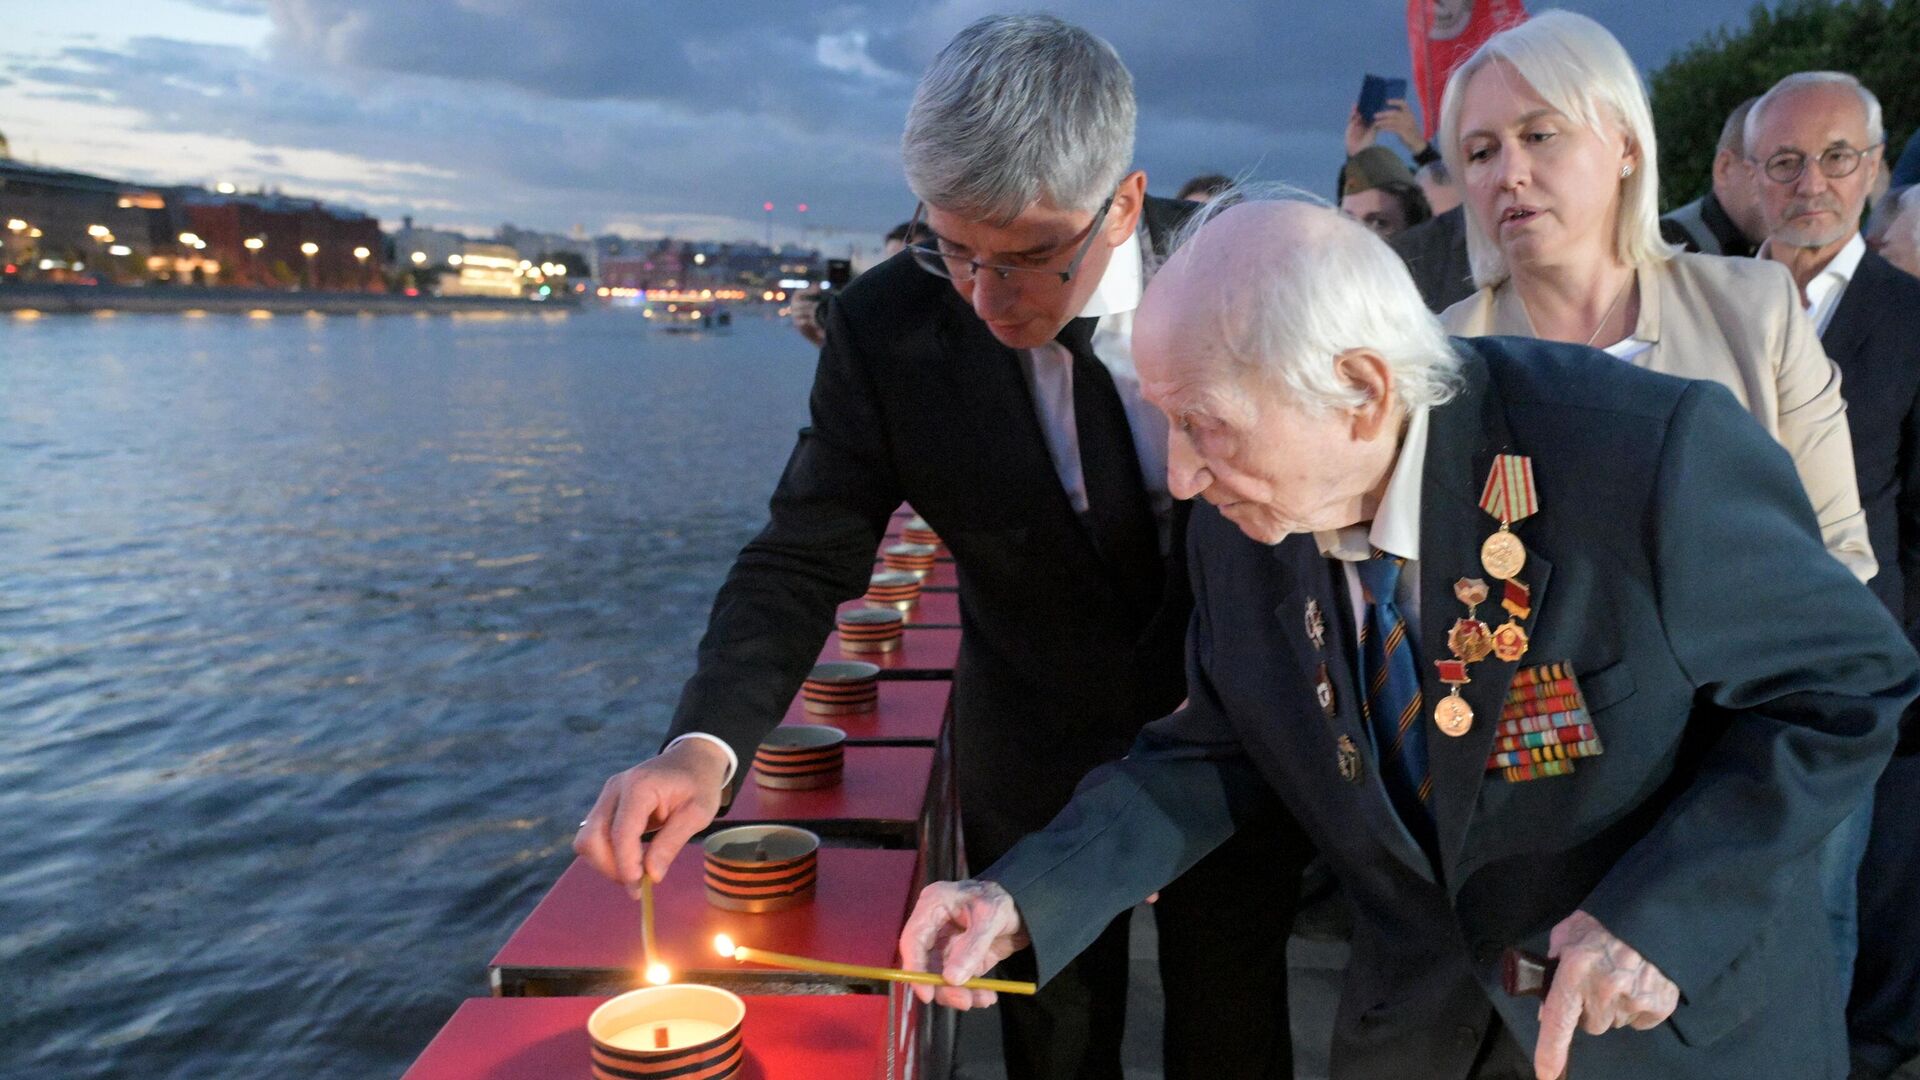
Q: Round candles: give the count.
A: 8